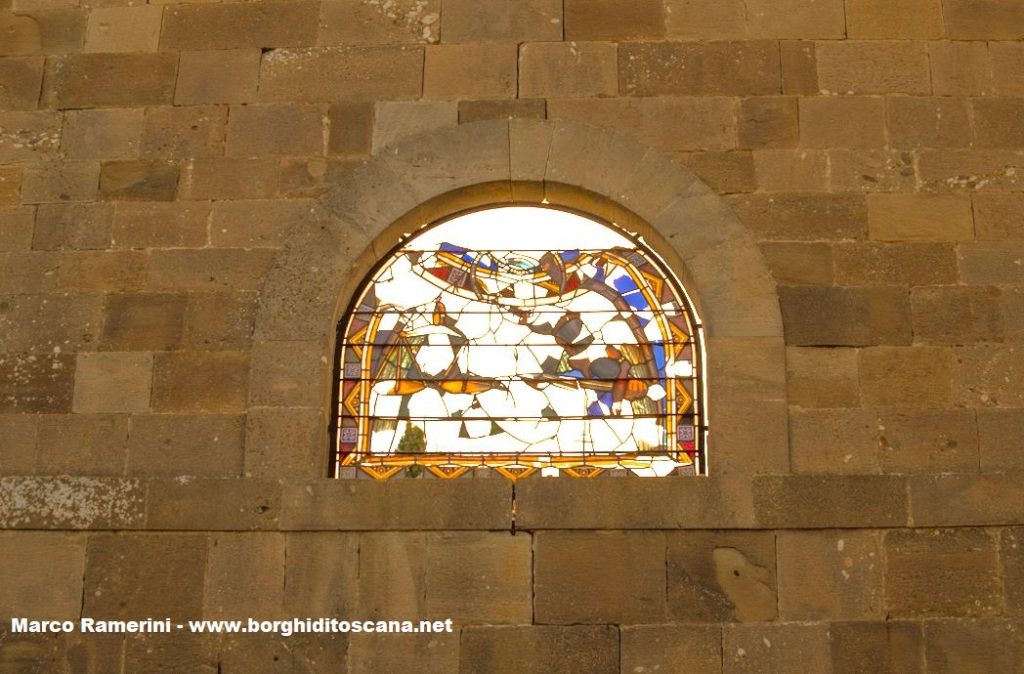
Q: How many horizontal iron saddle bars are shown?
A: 6